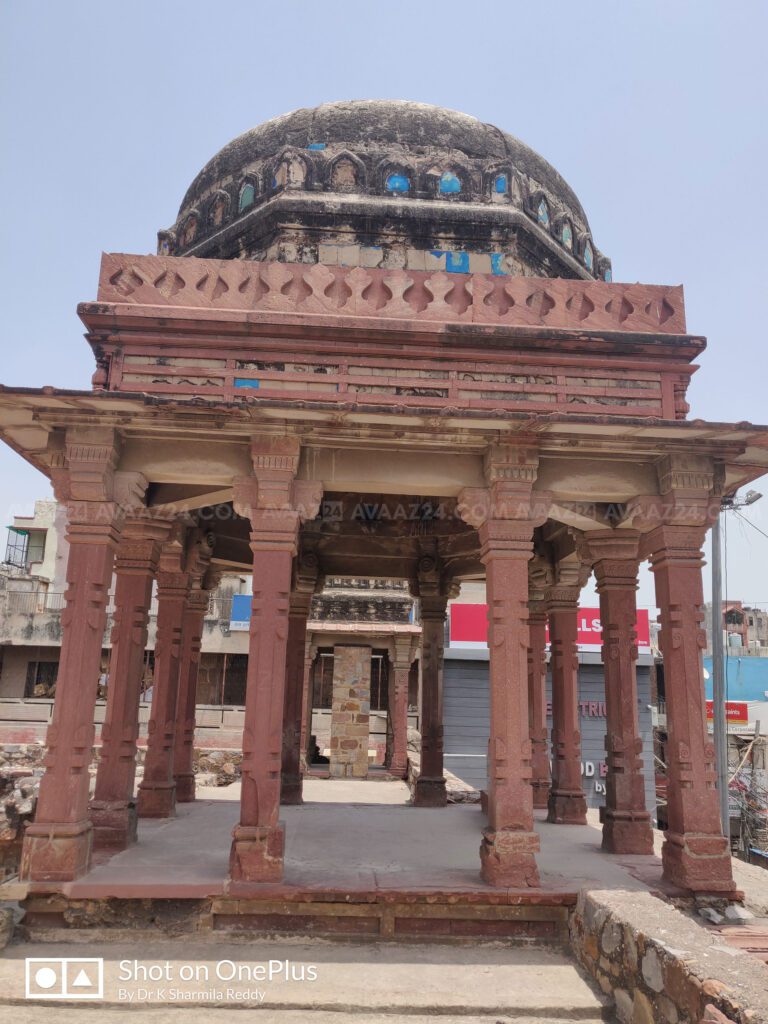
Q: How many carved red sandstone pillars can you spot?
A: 12